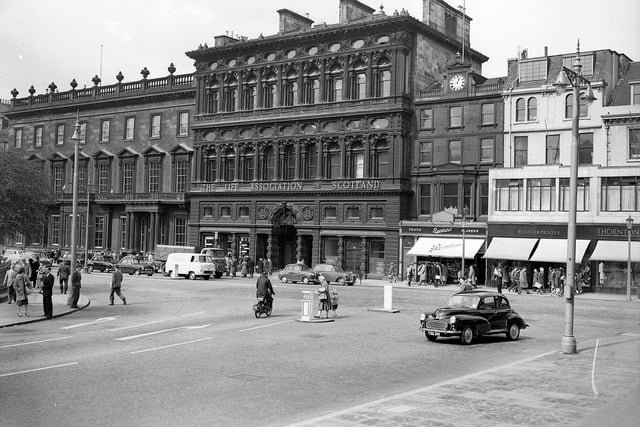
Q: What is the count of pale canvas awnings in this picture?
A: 4